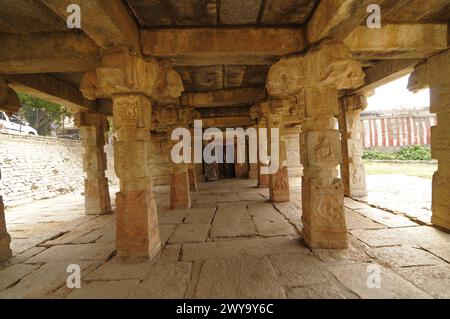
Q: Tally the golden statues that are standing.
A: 0